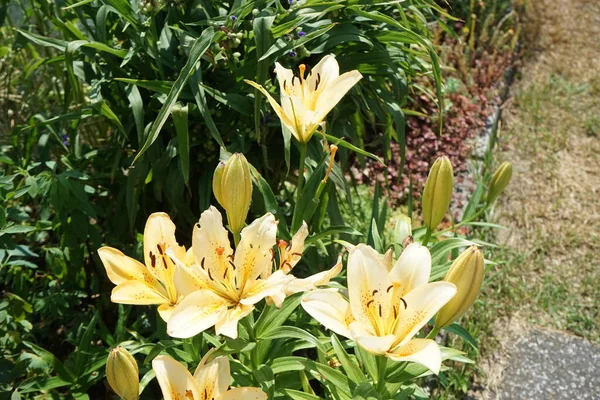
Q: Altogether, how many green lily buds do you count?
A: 5